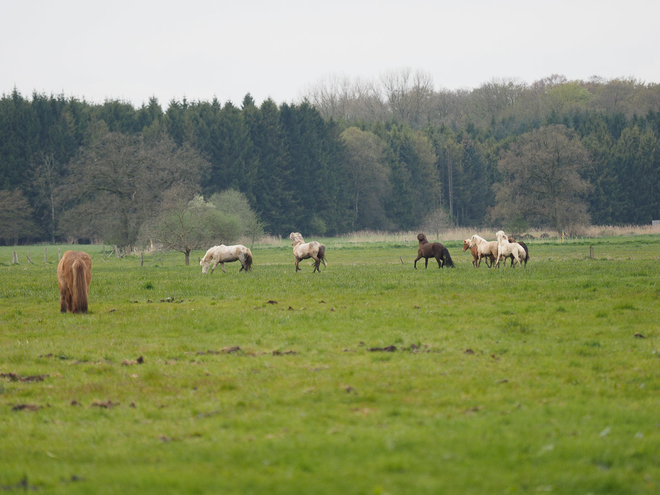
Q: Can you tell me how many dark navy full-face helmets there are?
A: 0